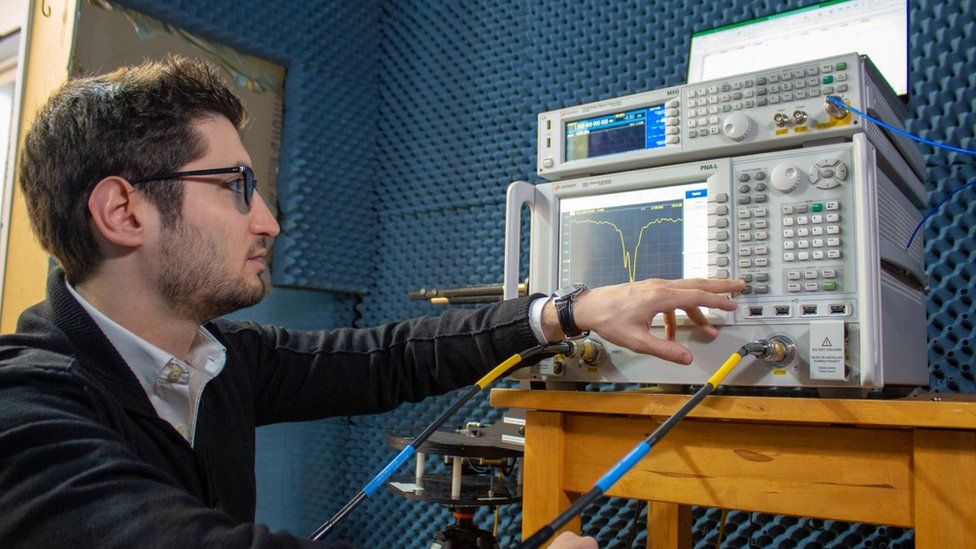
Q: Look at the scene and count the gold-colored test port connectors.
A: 2